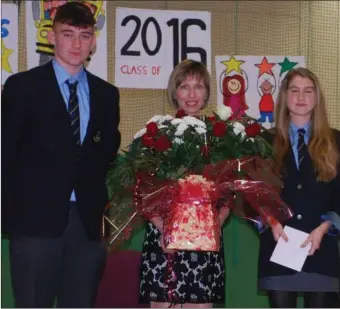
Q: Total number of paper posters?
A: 4